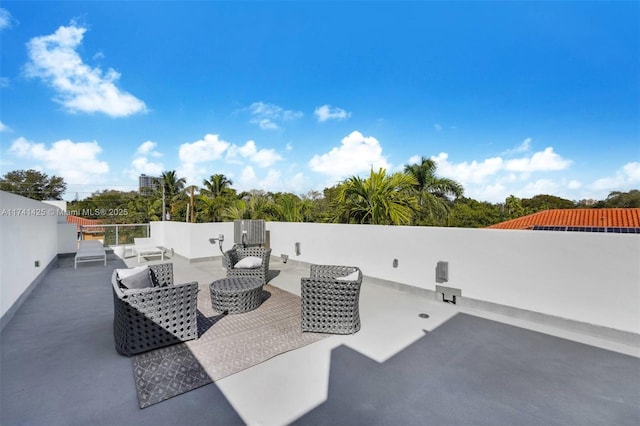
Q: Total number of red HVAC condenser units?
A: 0